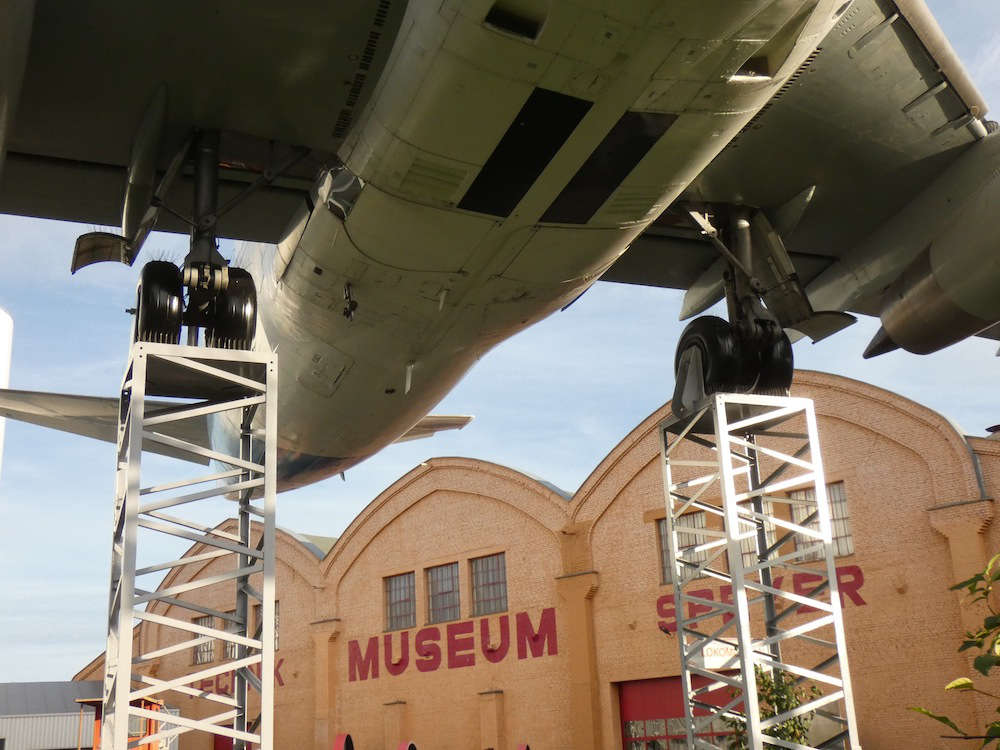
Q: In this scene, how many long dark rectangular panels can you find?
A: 2